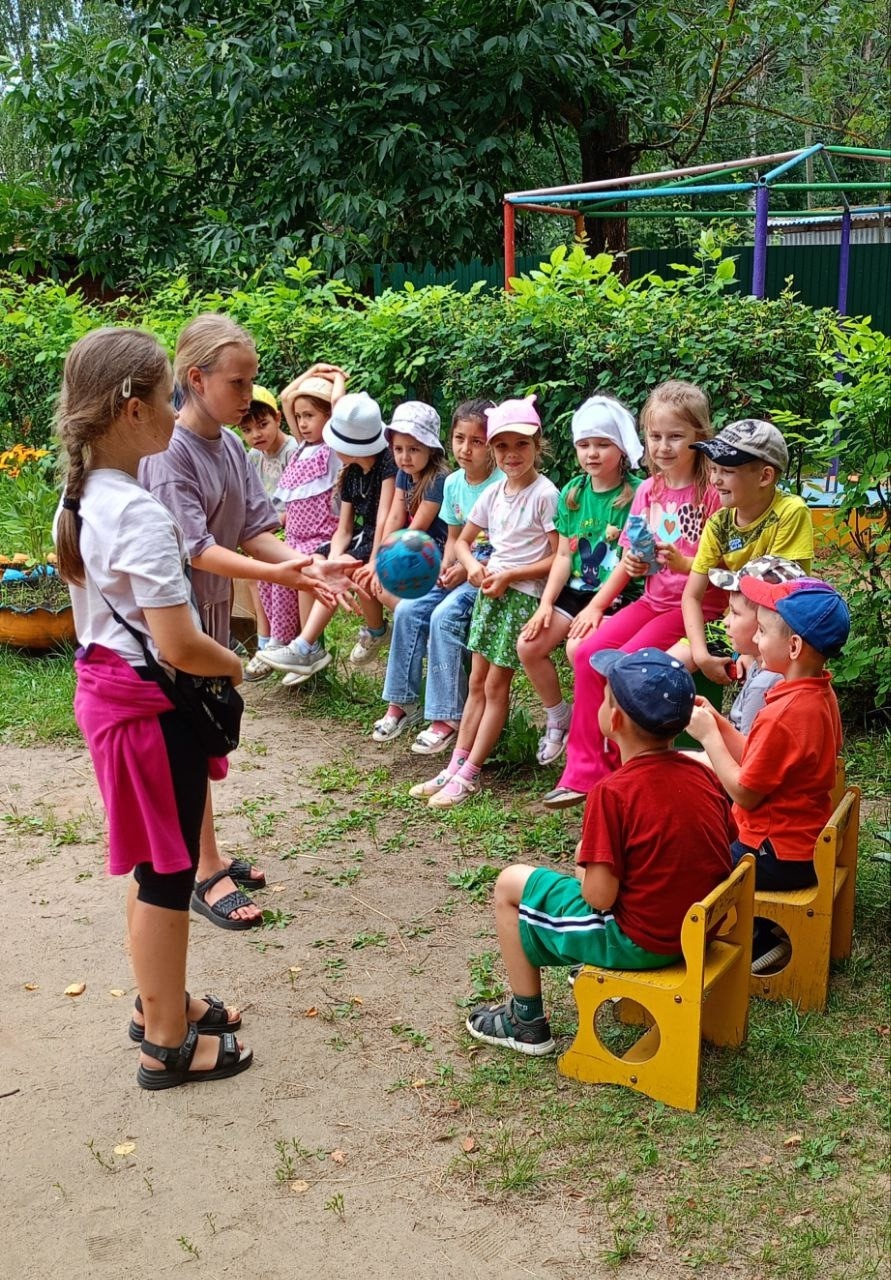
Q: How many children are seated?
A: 12